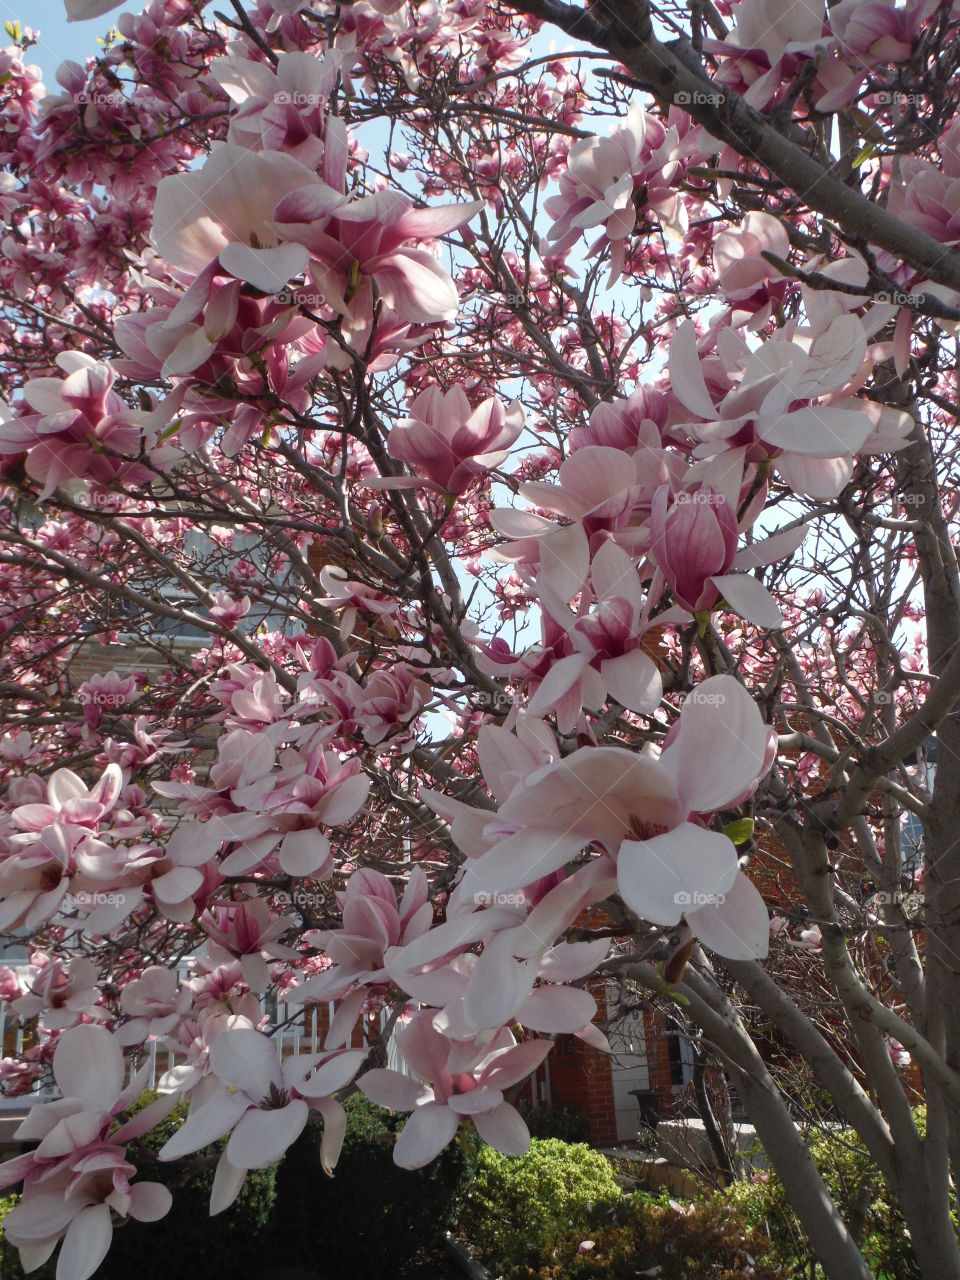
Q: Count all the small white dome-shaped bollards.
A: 0